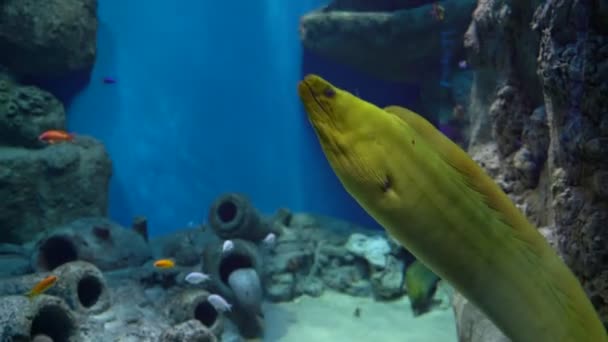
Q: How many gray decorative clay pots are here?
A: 6